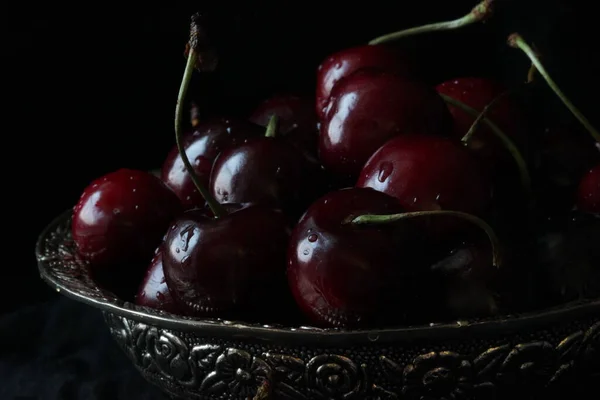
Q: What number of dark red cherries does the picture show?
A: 12